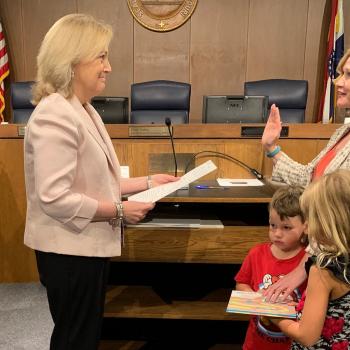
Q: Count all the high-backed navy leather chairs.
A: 3